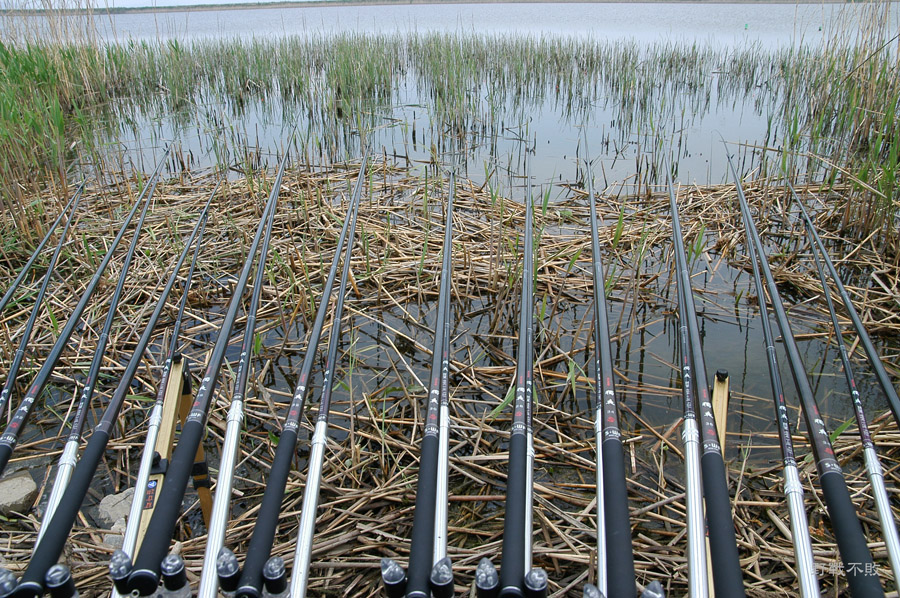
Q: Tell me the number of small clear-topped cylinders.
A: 12